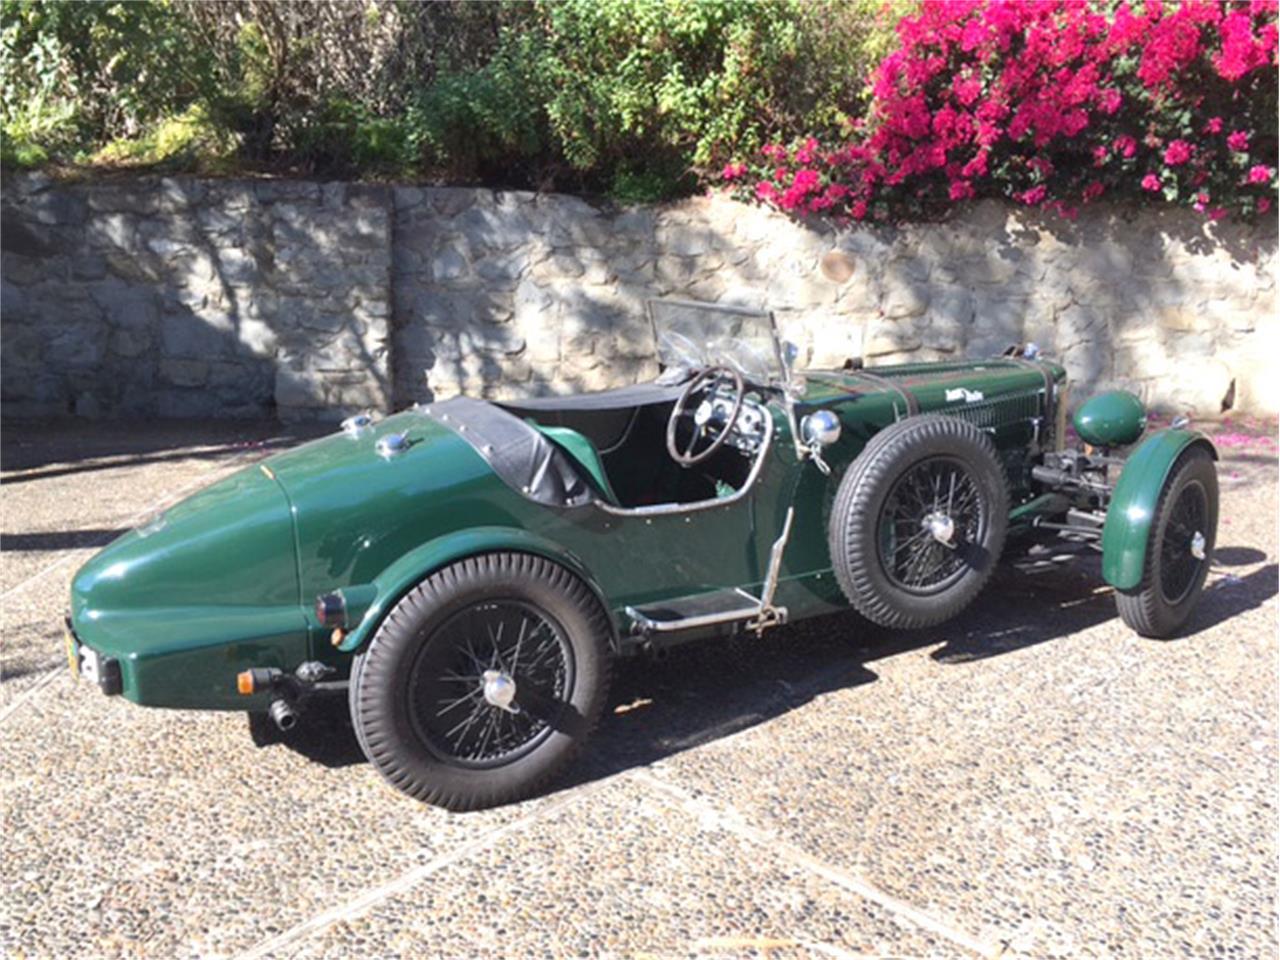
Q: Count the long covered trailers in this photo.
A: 0